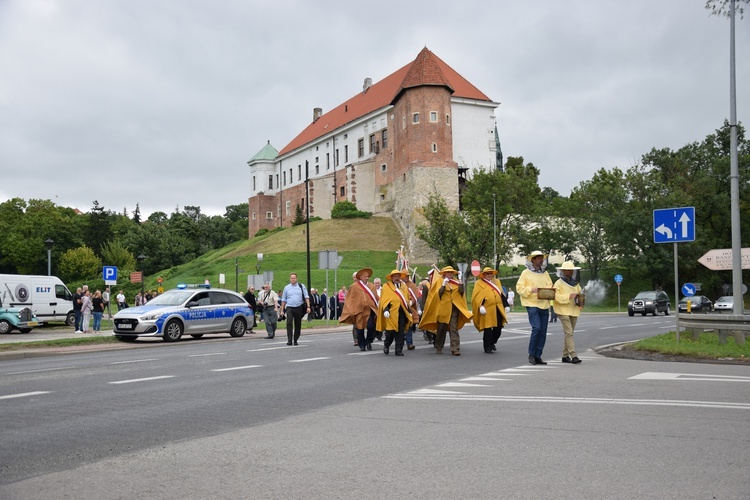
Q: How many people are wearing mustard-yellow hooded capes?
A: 3